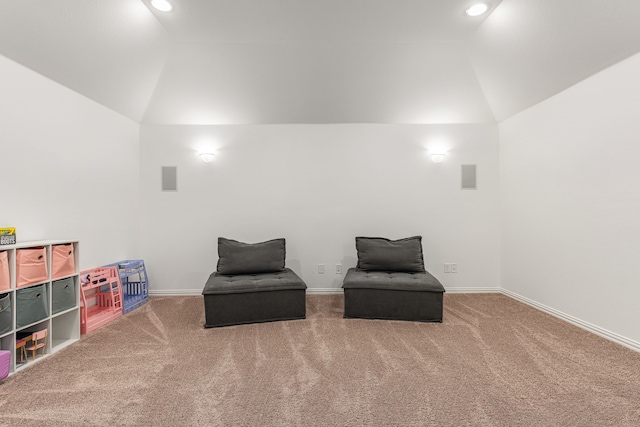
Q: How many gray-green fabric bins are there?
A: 3